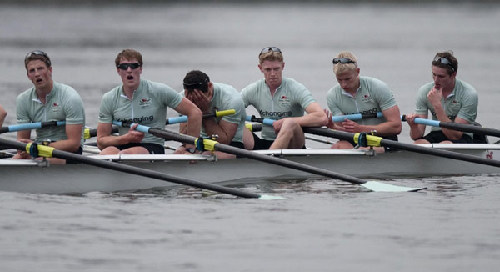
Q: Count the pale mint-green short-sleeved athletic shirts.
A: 6